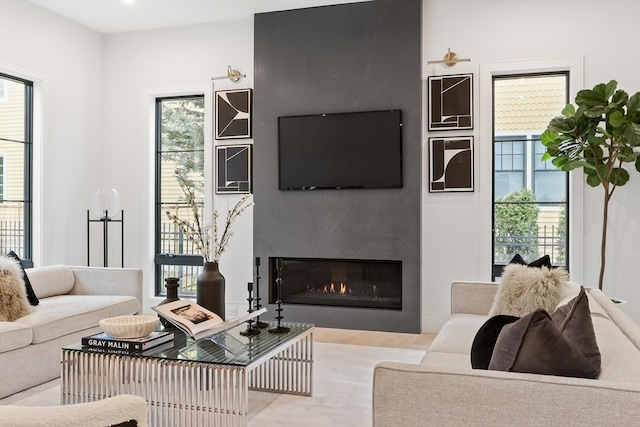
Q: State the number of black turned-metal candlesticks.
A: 3